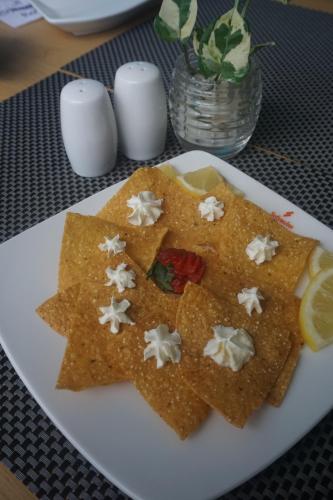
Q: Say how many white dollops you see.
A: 9